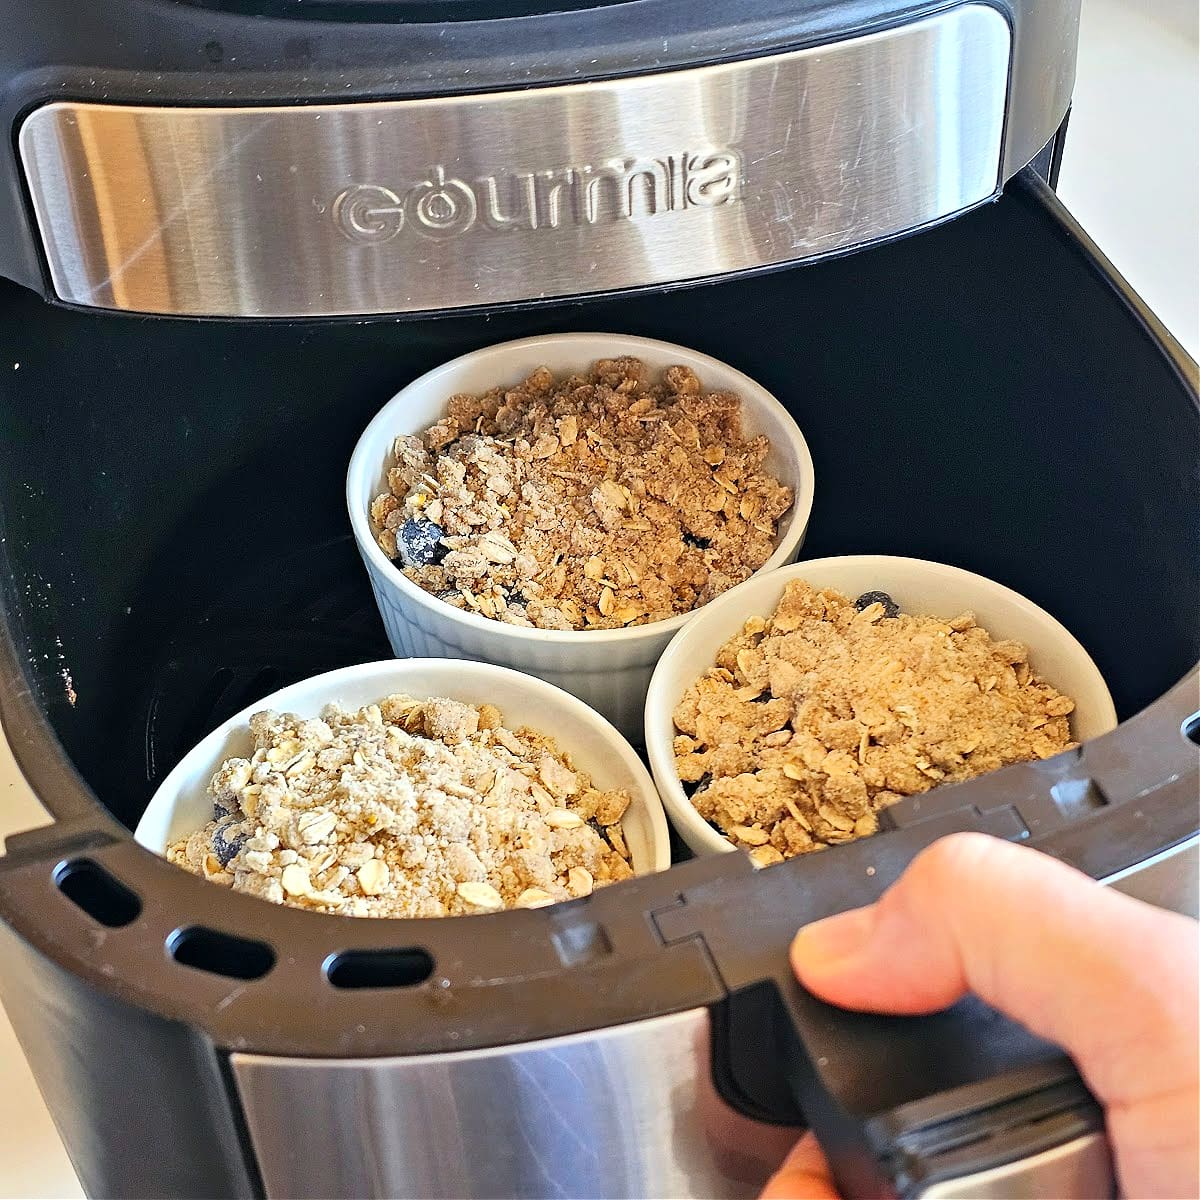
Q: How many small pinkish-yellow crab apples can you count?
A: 0